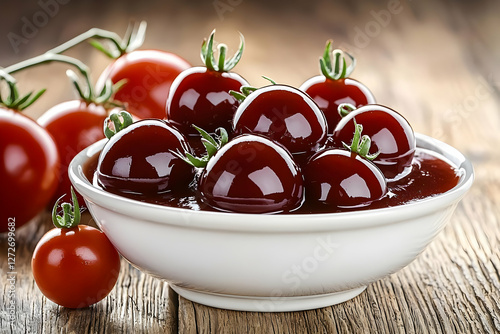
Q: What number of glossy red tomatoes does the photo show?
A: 11